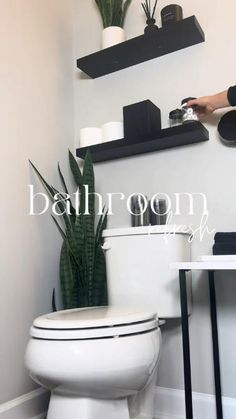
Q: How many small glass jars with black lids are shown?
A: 2